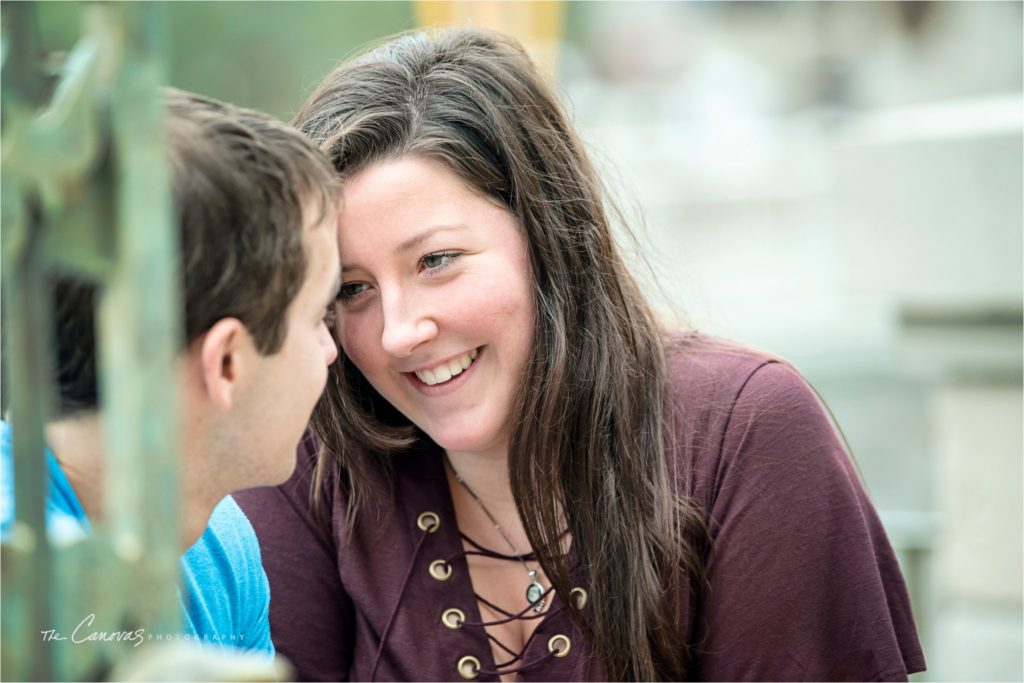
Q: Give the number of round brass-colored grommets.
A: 6